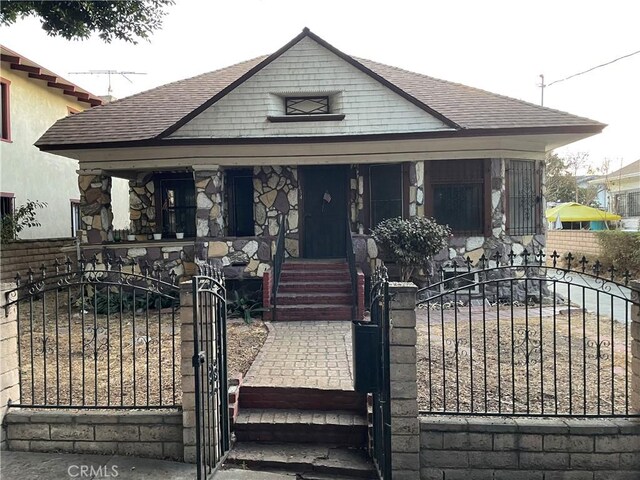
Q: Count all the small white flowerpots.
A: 3